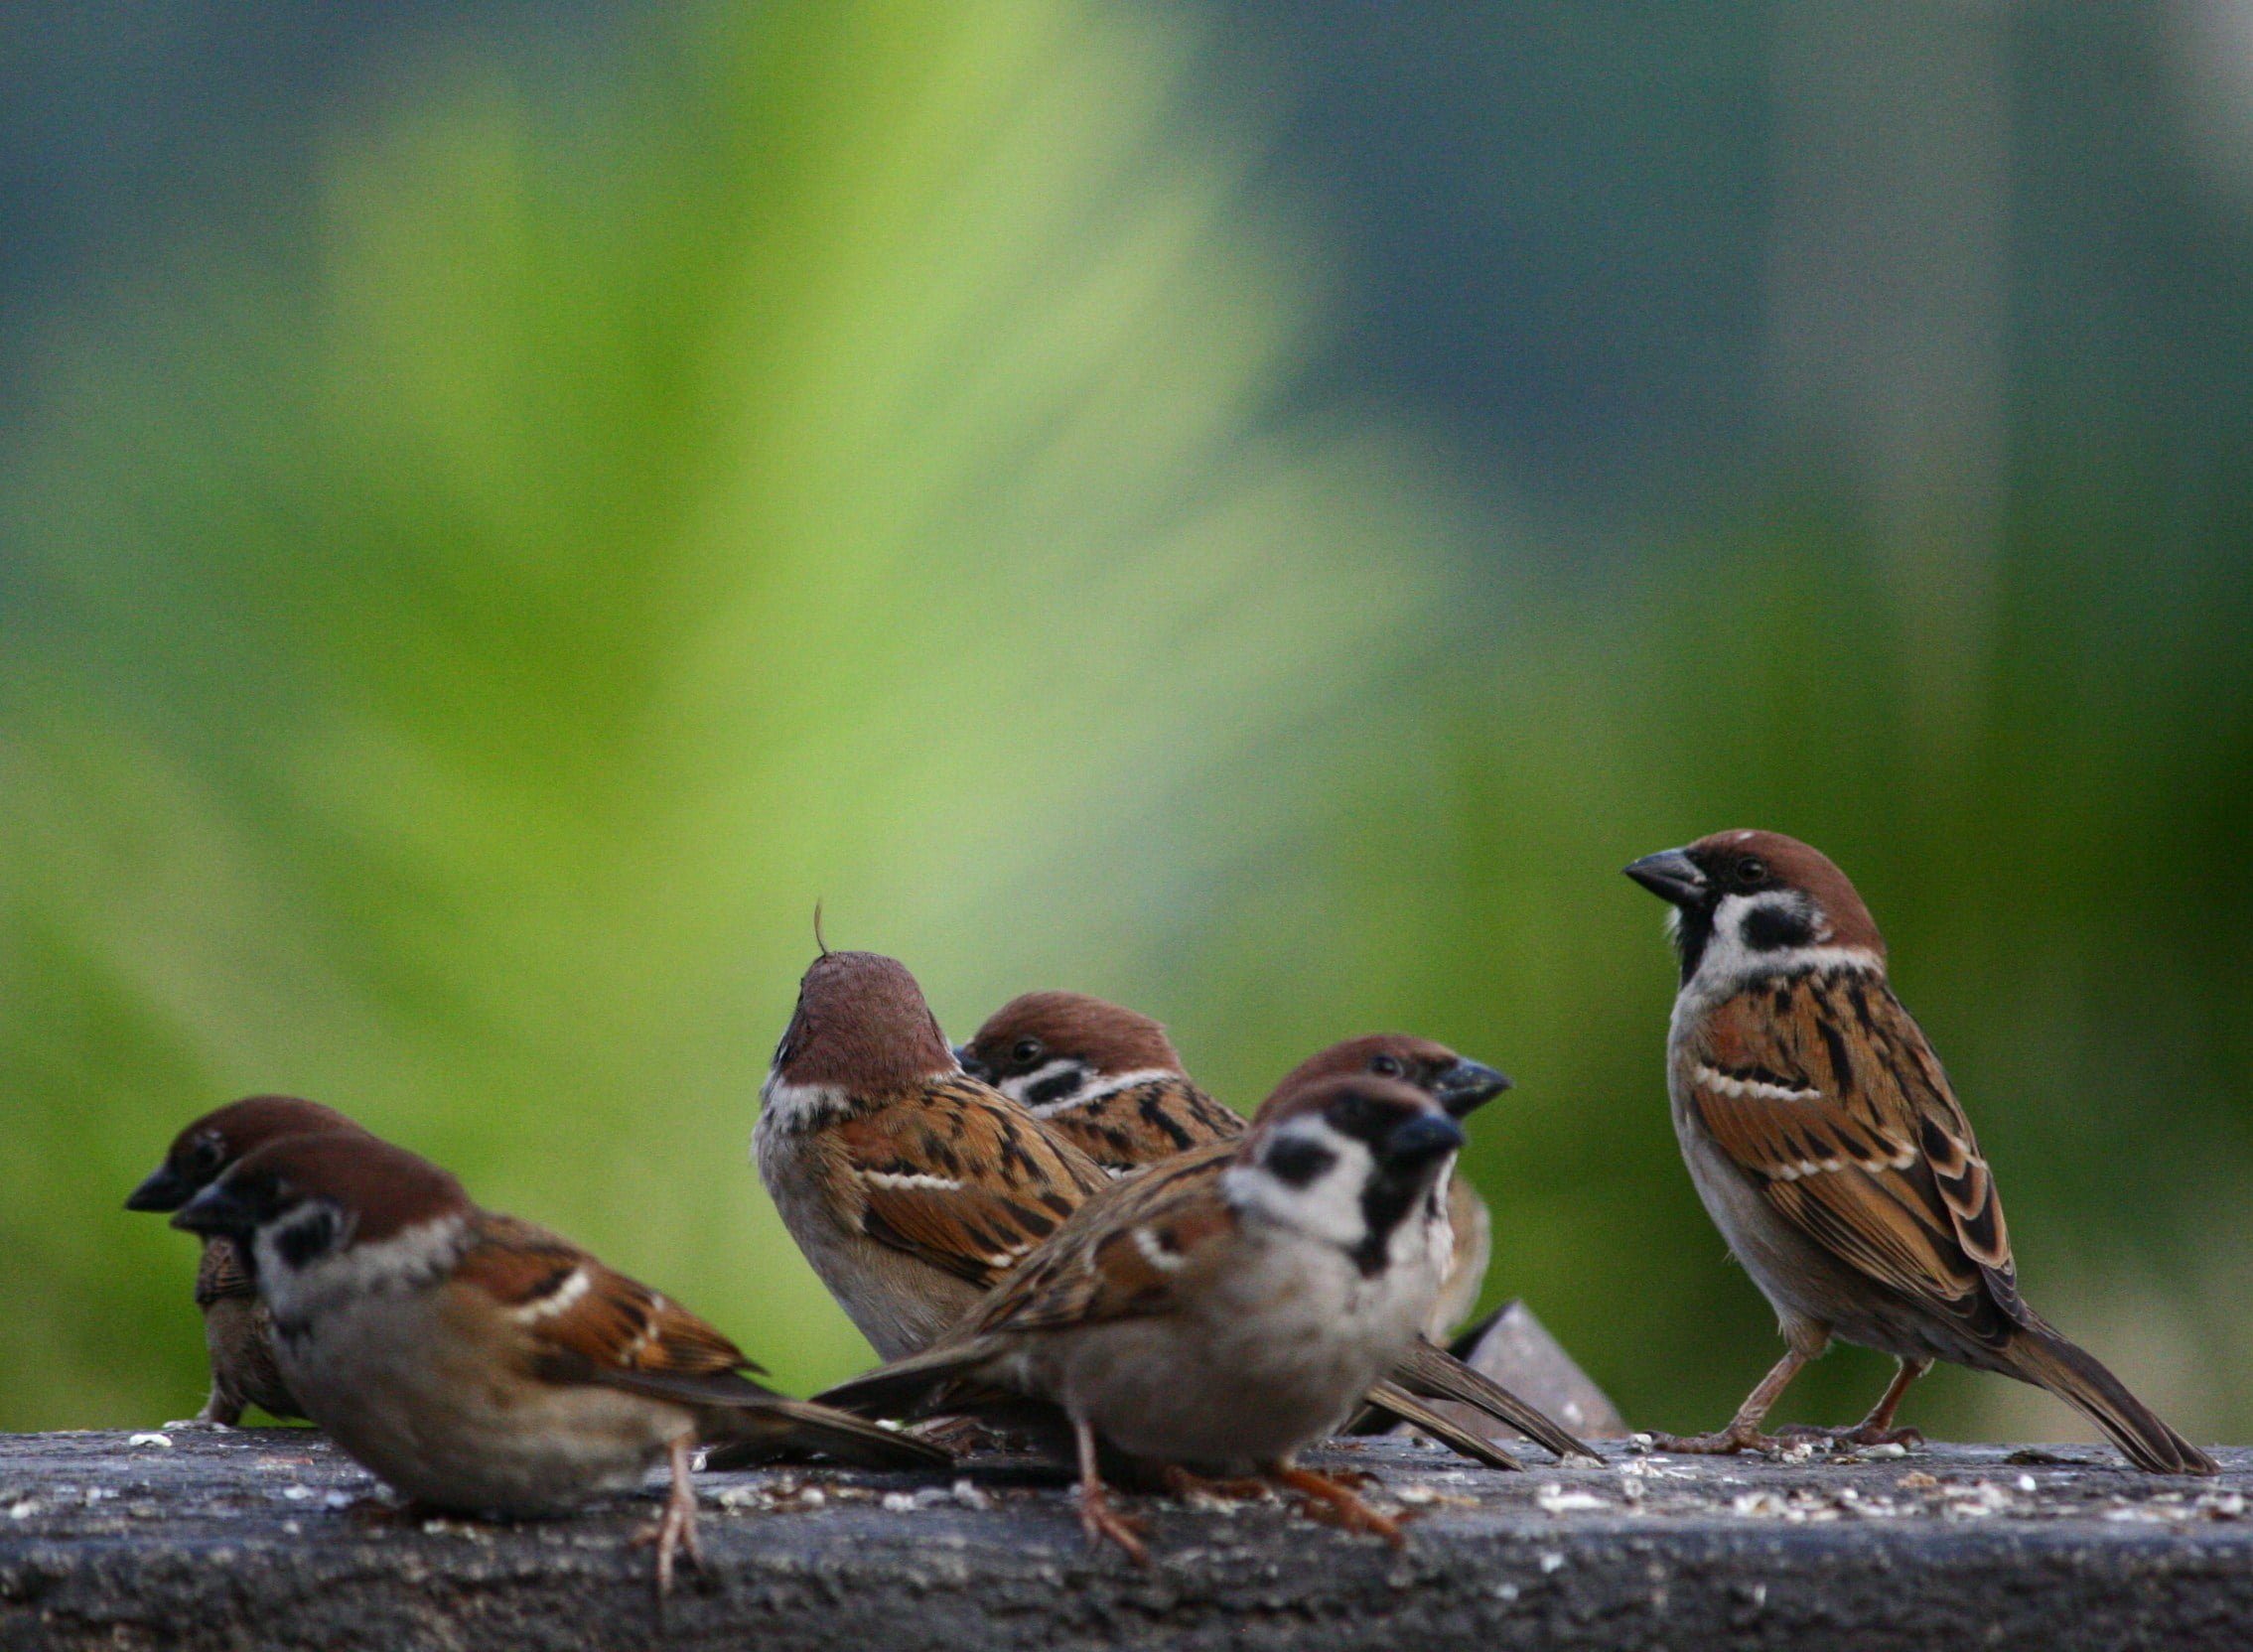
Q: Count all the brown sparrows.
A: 7